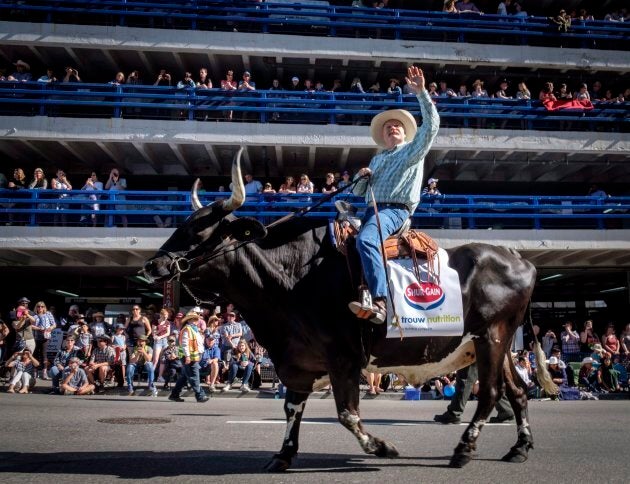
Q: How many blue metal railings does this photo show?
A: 3